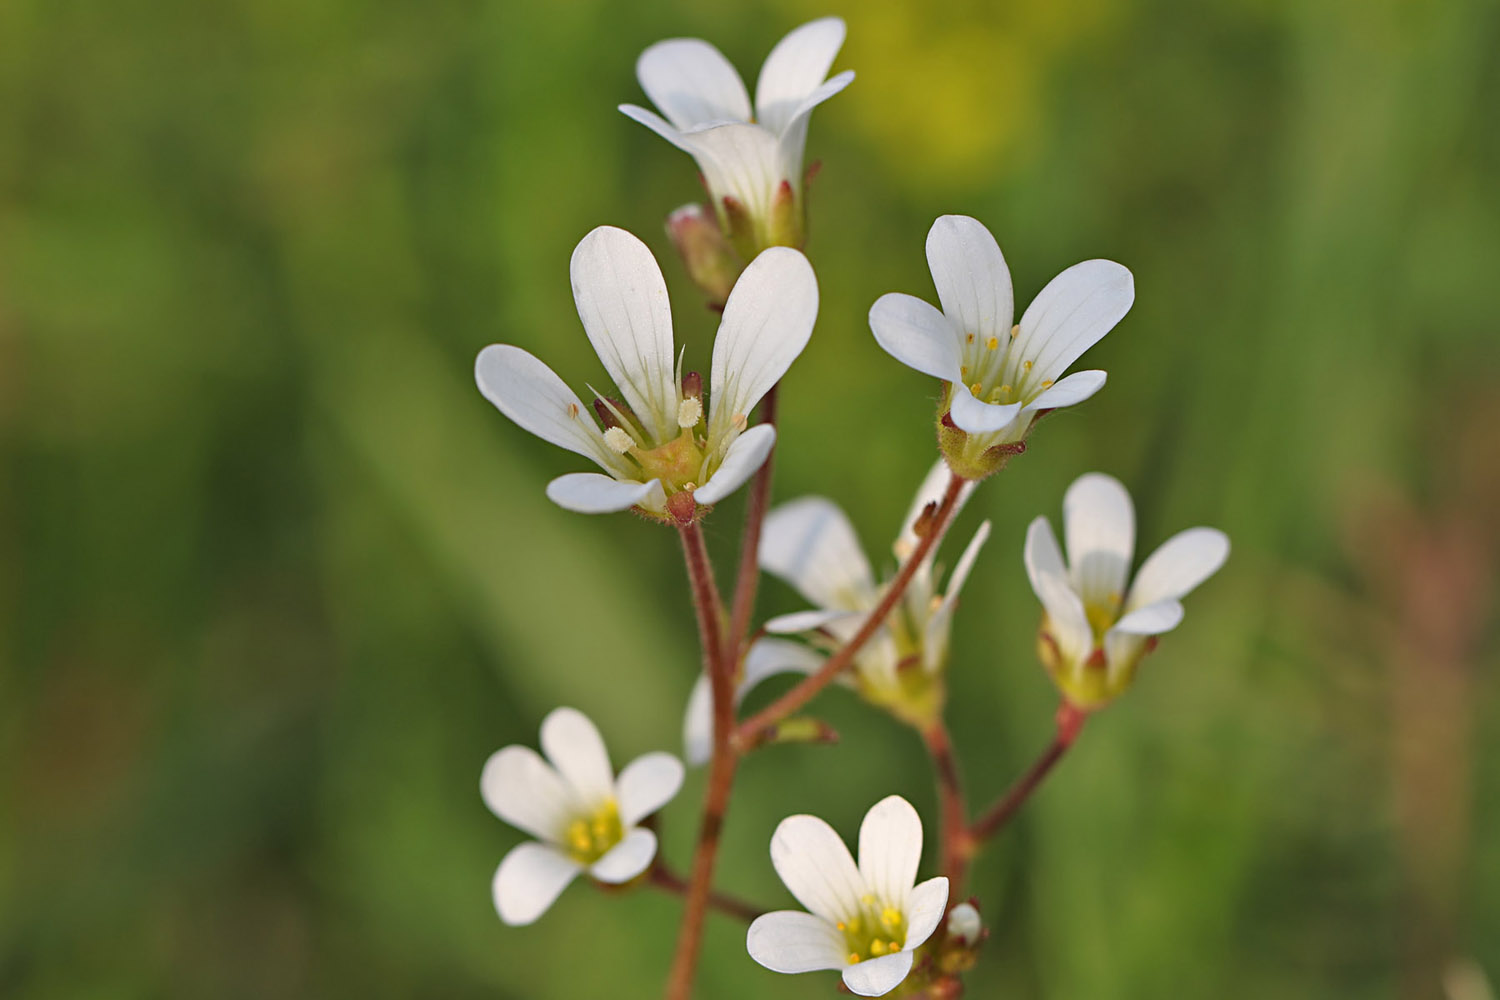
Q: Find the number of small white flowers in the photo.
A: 7